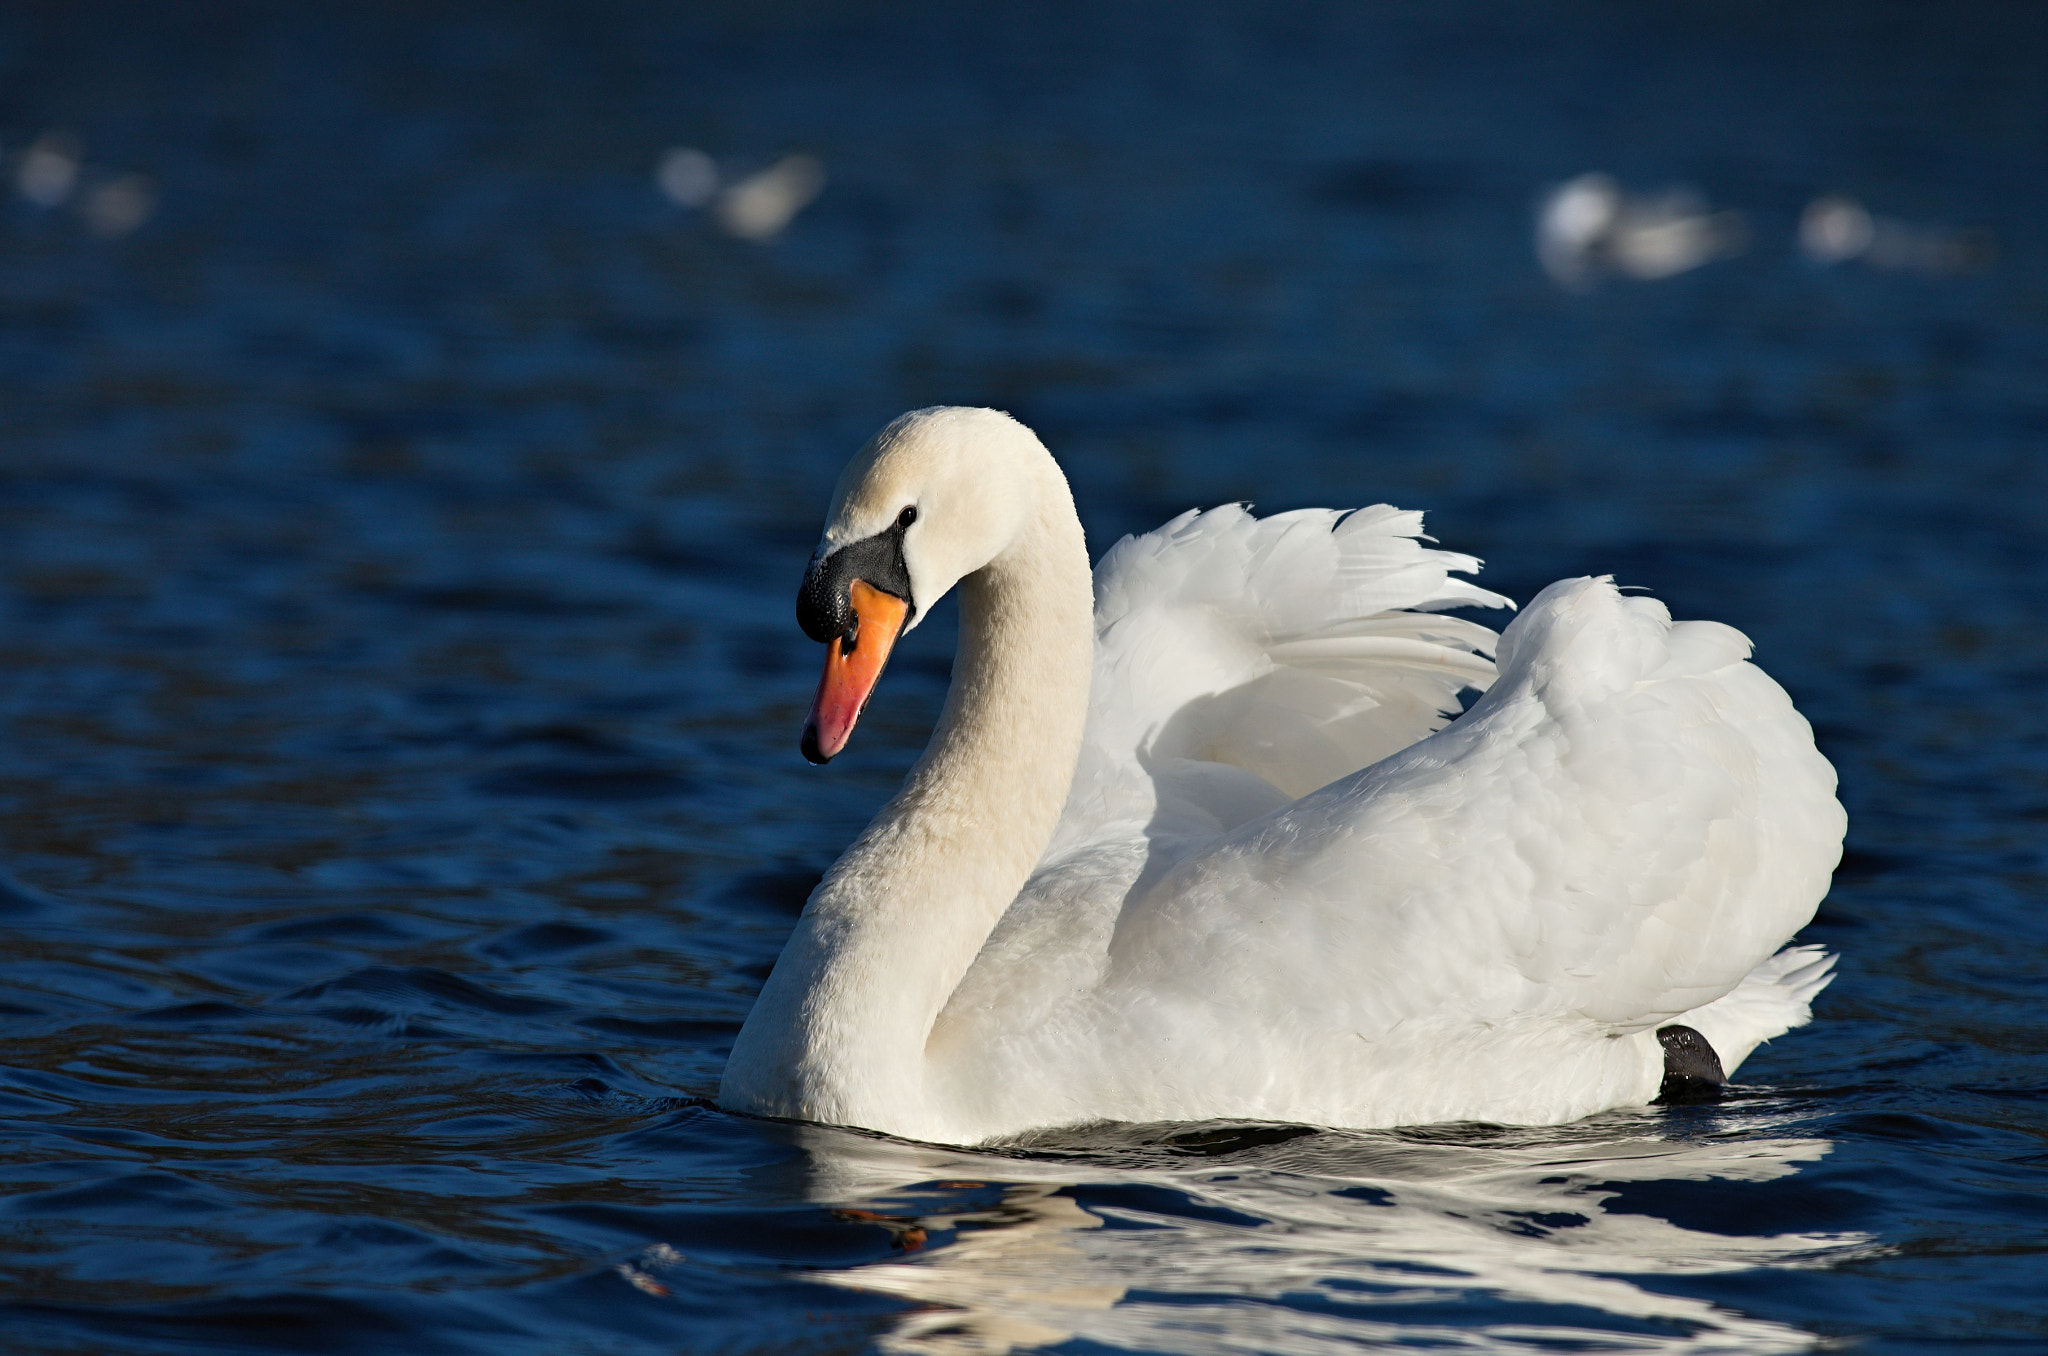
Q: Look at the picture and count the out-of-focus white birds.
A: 4